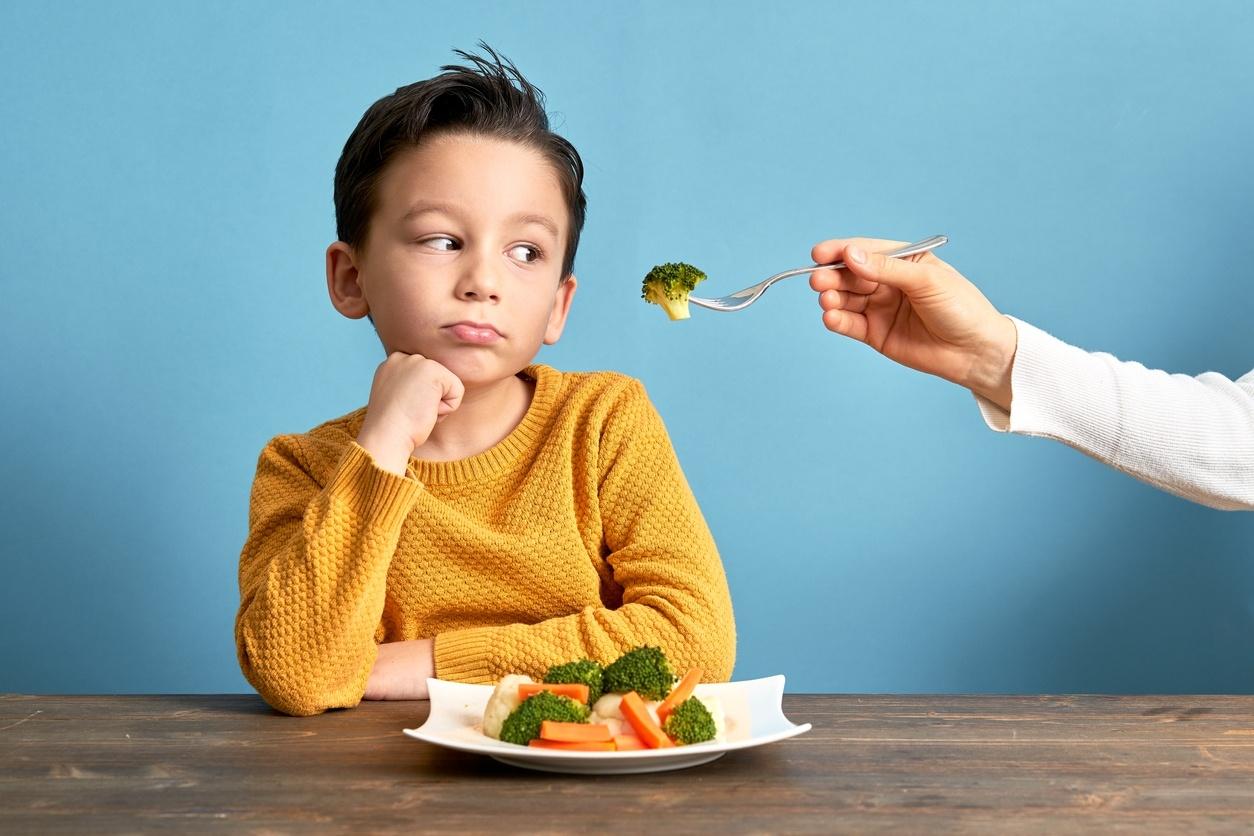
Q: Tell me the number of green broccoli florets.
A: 5